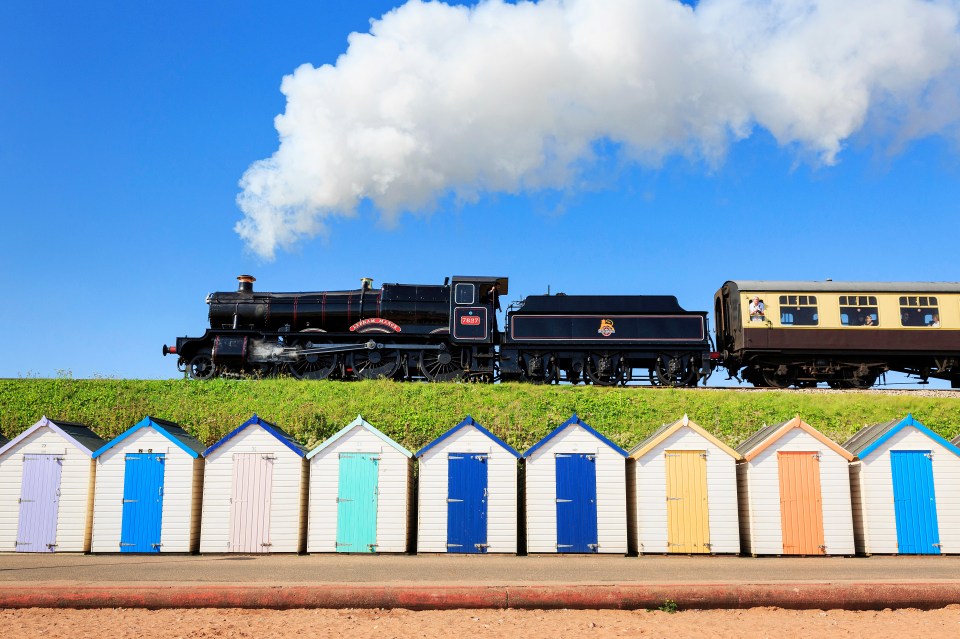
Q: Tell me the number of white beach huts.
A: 9